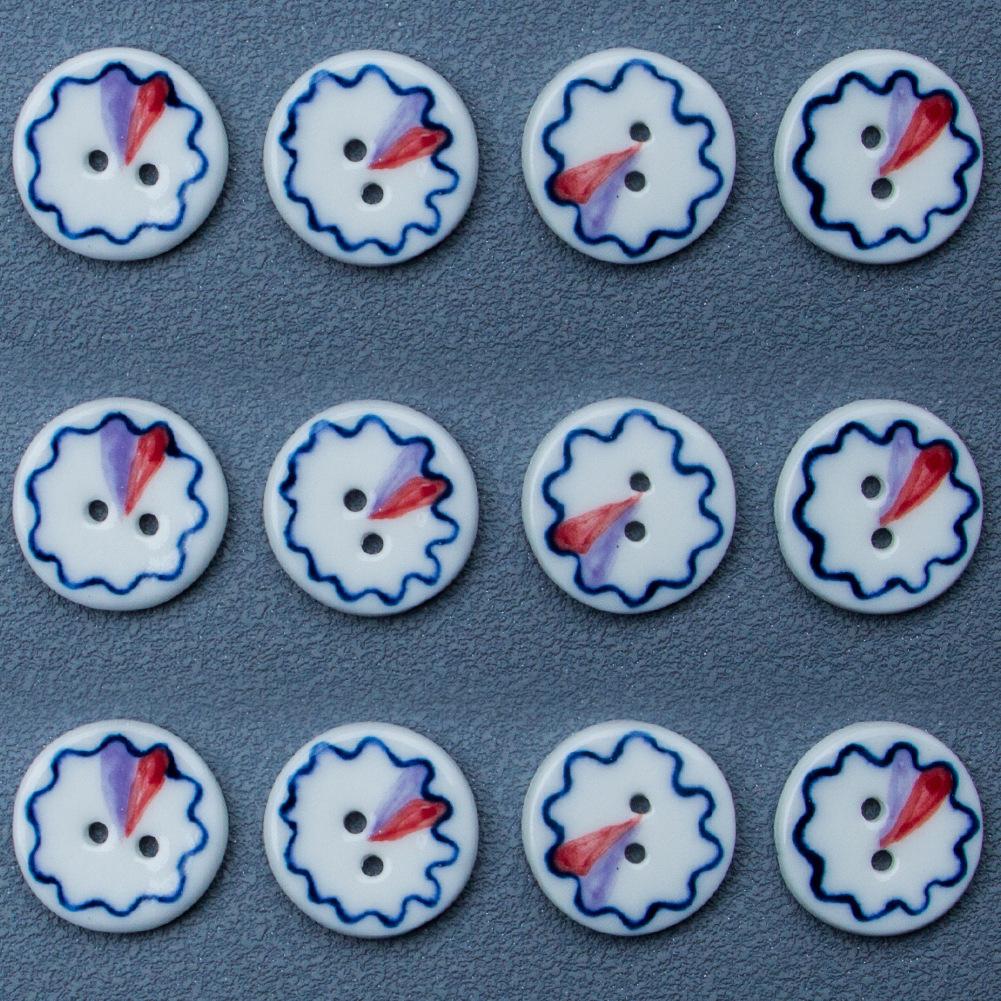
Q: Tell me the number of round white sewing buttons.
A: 12